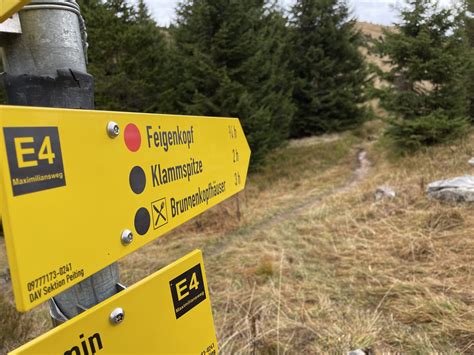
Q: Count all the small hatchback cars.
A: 0